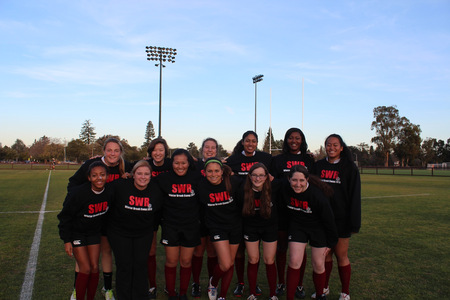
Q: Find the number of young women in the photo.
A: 12